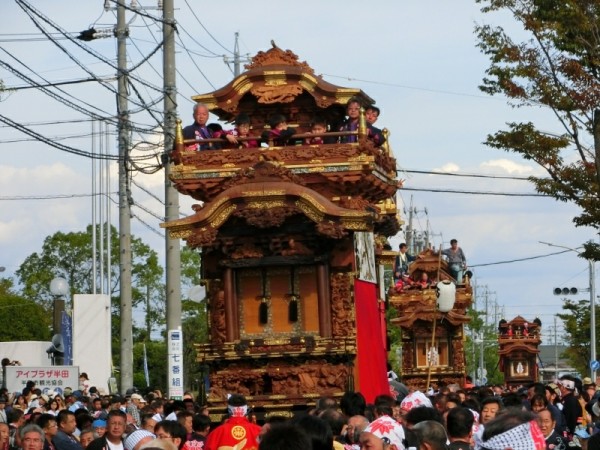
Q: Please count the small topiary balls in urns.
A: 0